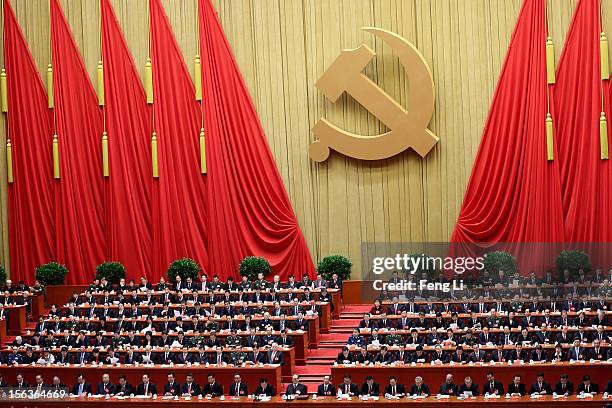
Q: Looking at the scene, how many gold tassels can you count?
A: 14